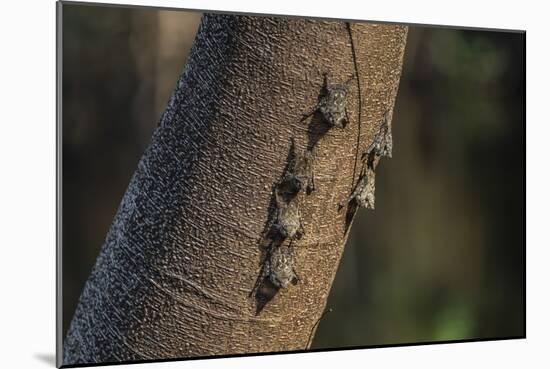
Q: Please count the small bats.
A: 6